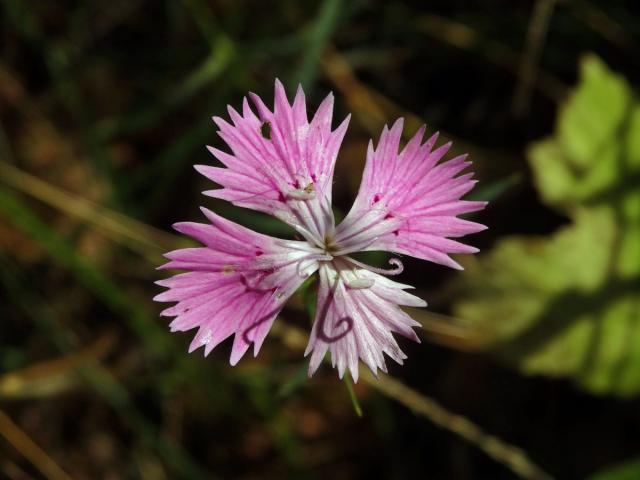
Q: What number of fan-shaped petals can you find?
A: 4